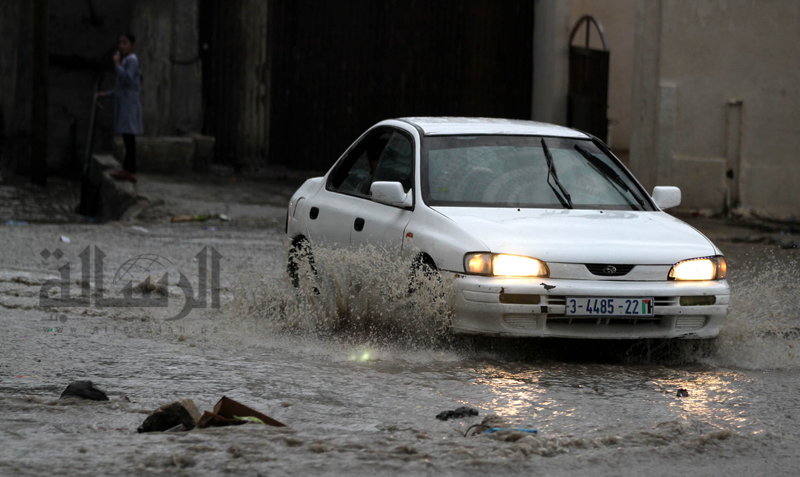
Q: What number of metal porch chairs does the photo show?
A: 0